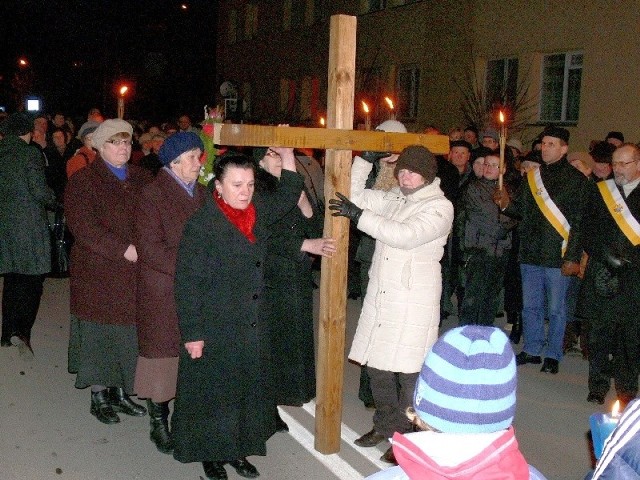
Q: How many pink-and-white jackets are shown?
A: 1